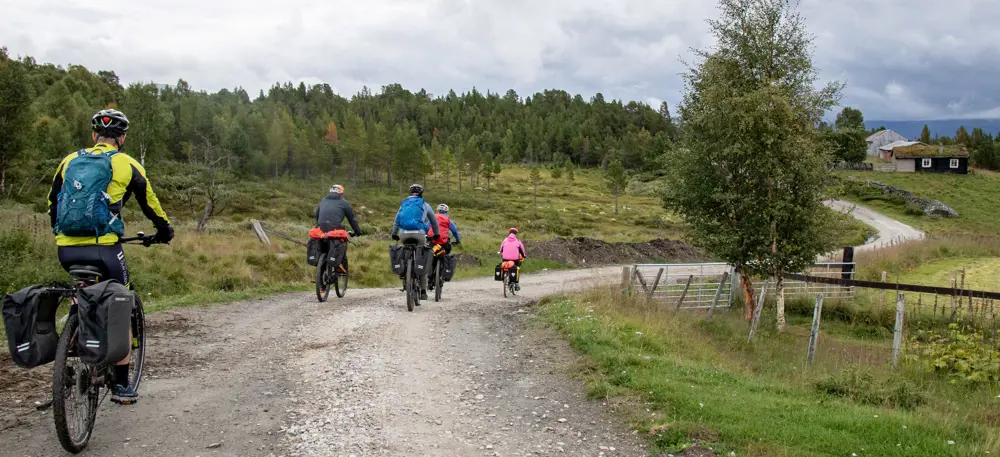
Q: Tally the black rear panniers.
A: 9